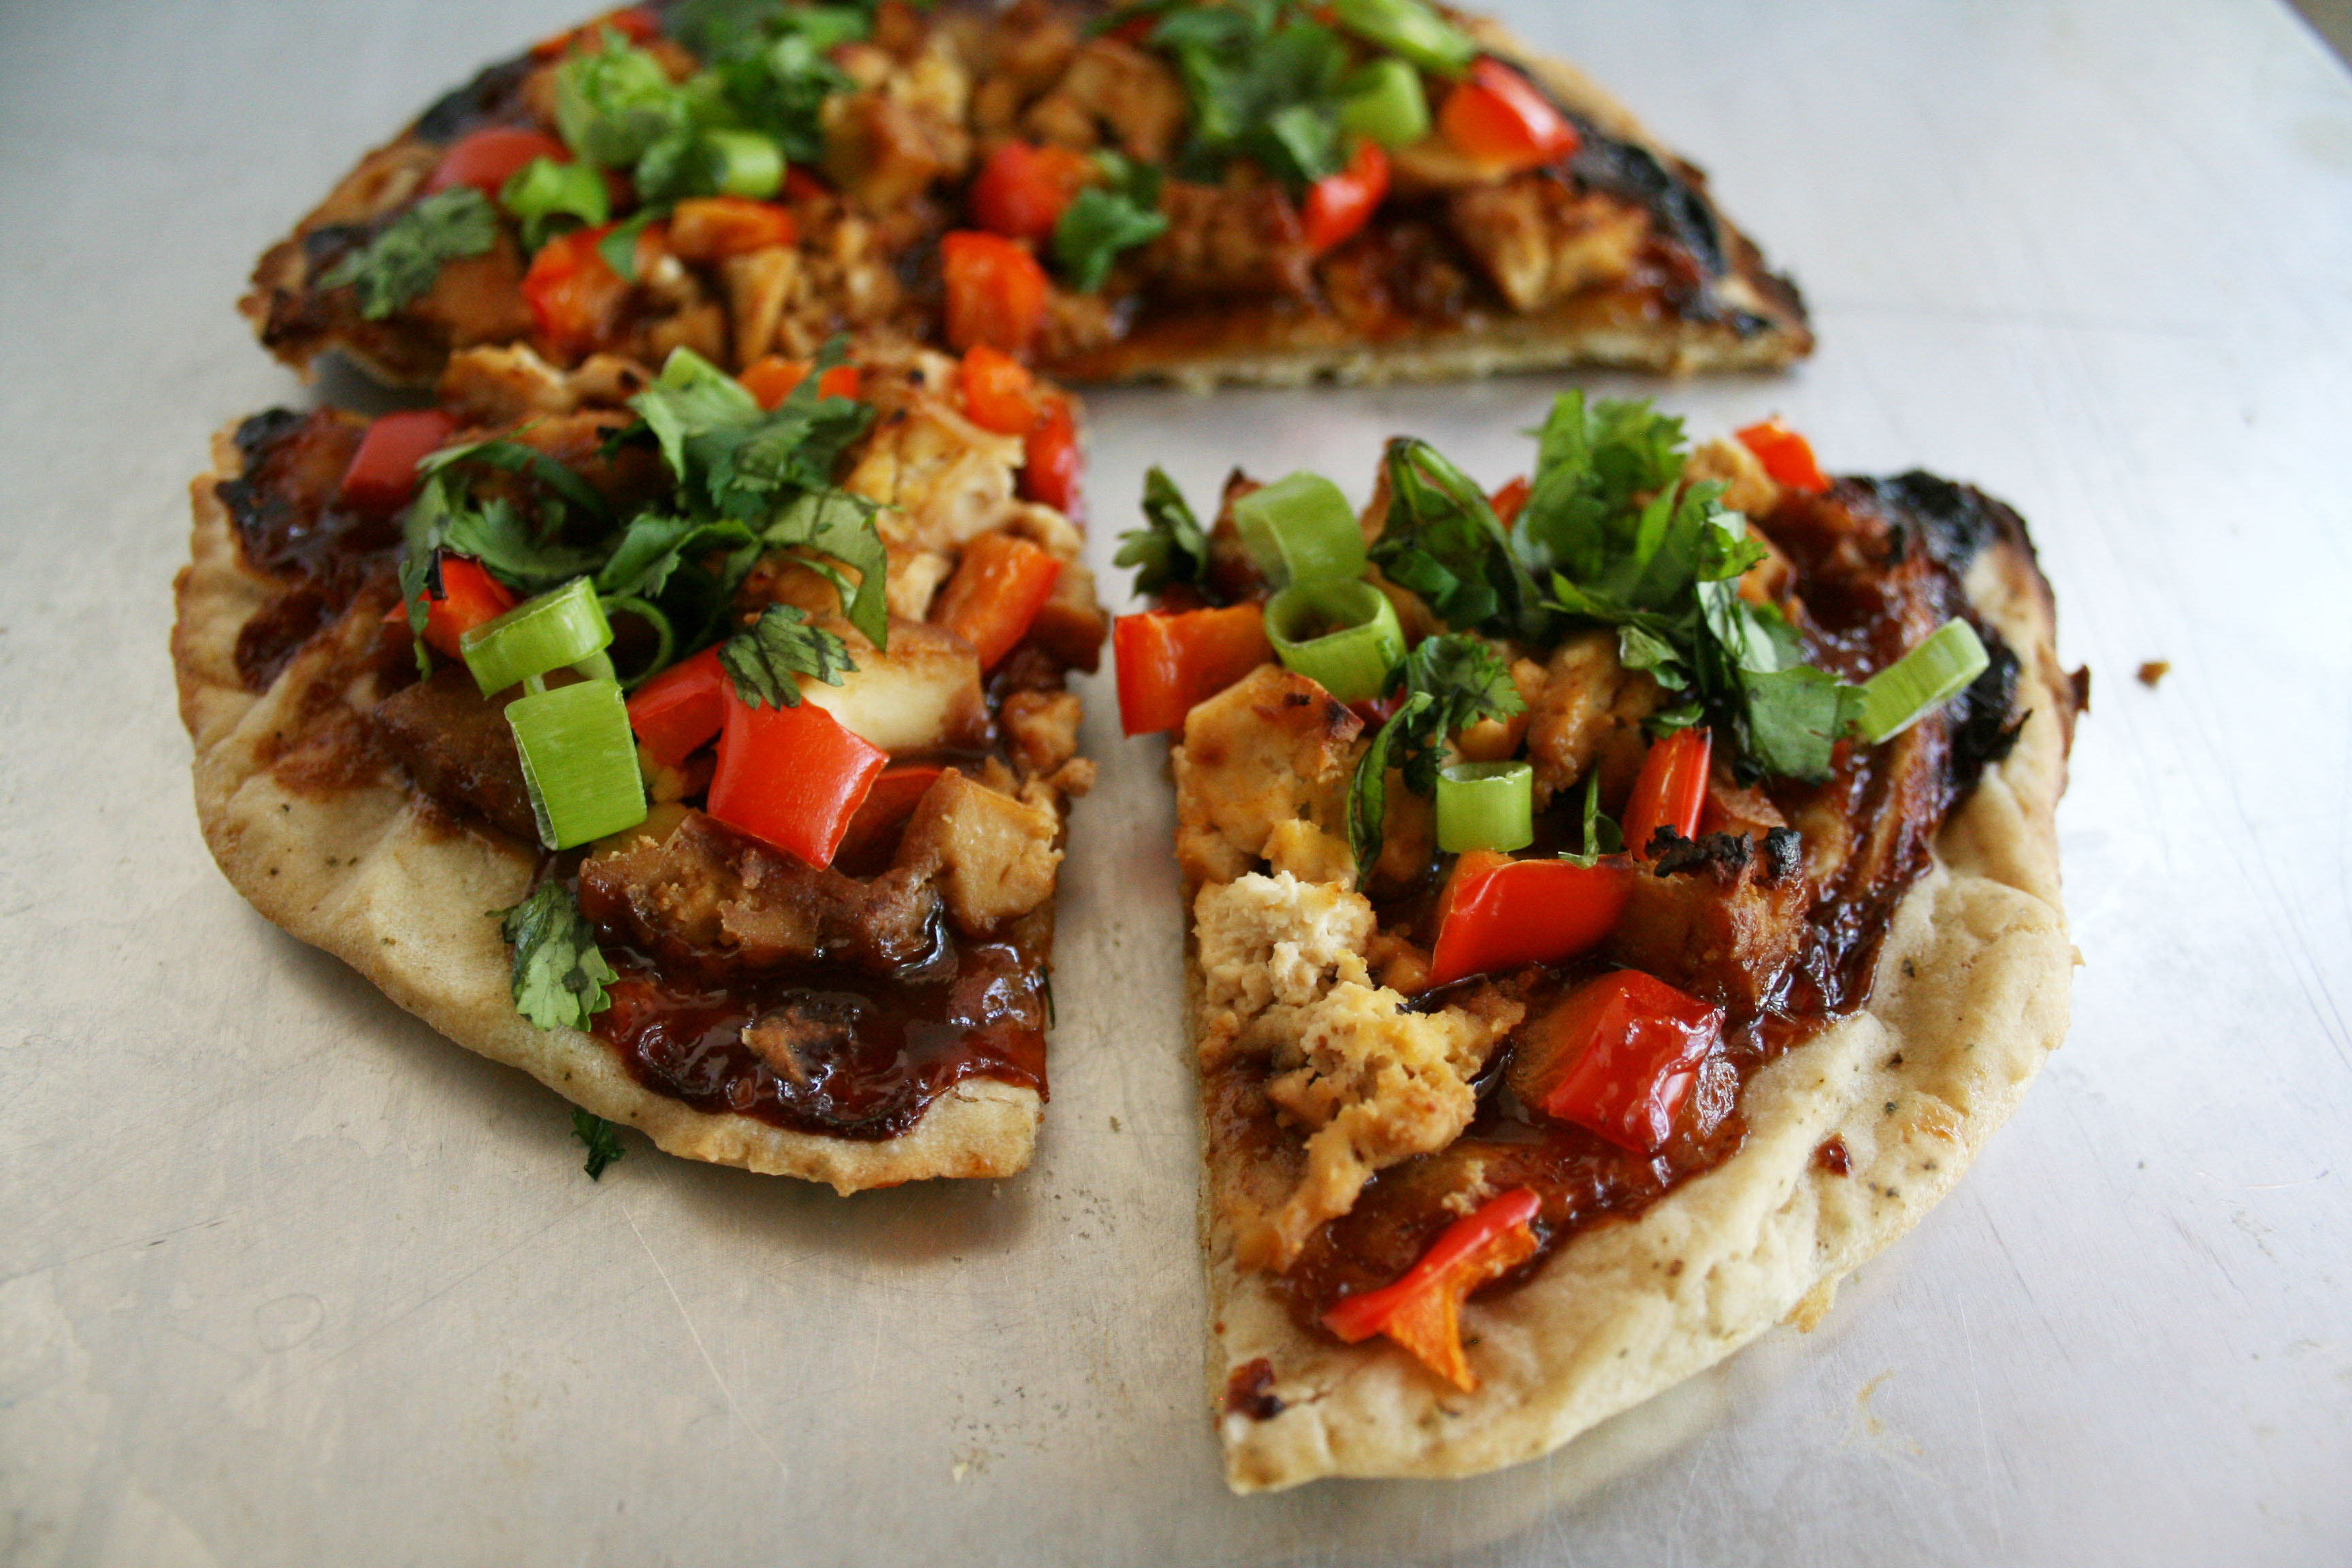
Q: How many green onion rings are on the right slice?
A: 4